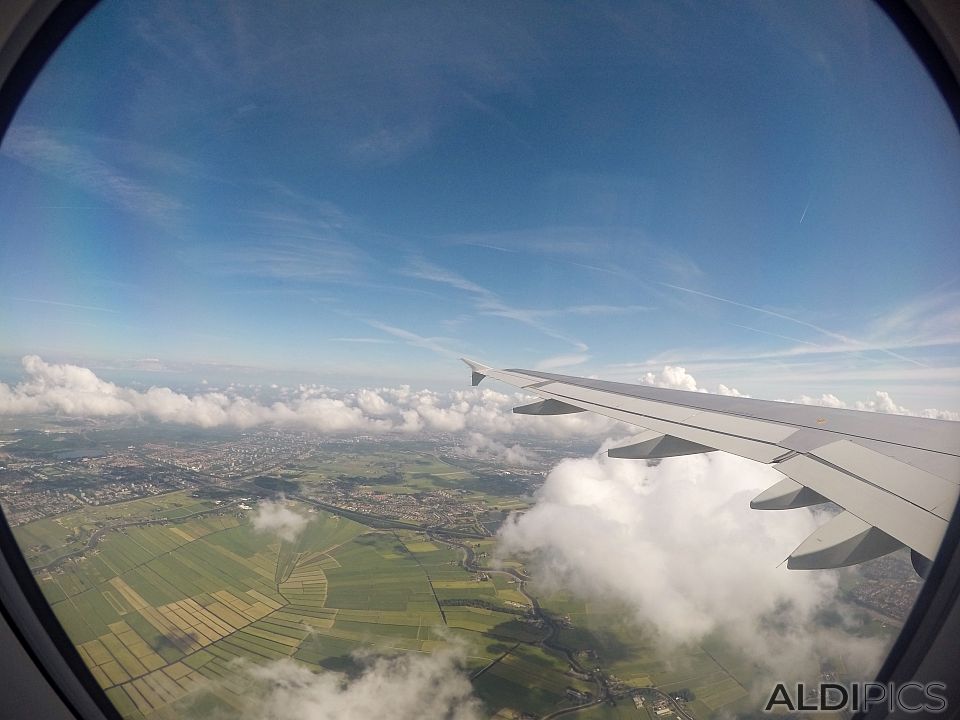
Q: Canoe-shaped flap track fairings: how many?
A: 4